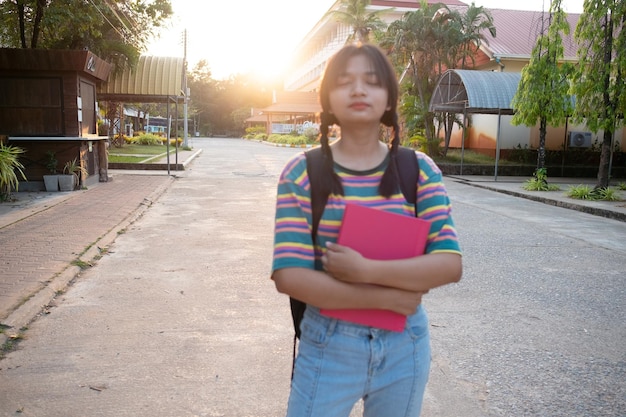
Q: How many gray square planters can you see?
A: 2